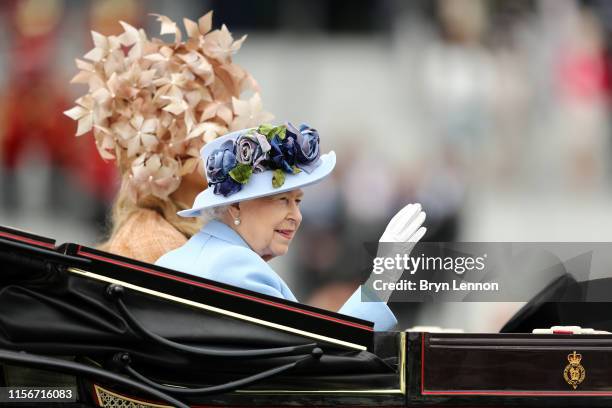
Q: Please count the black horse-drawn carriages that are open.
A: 1